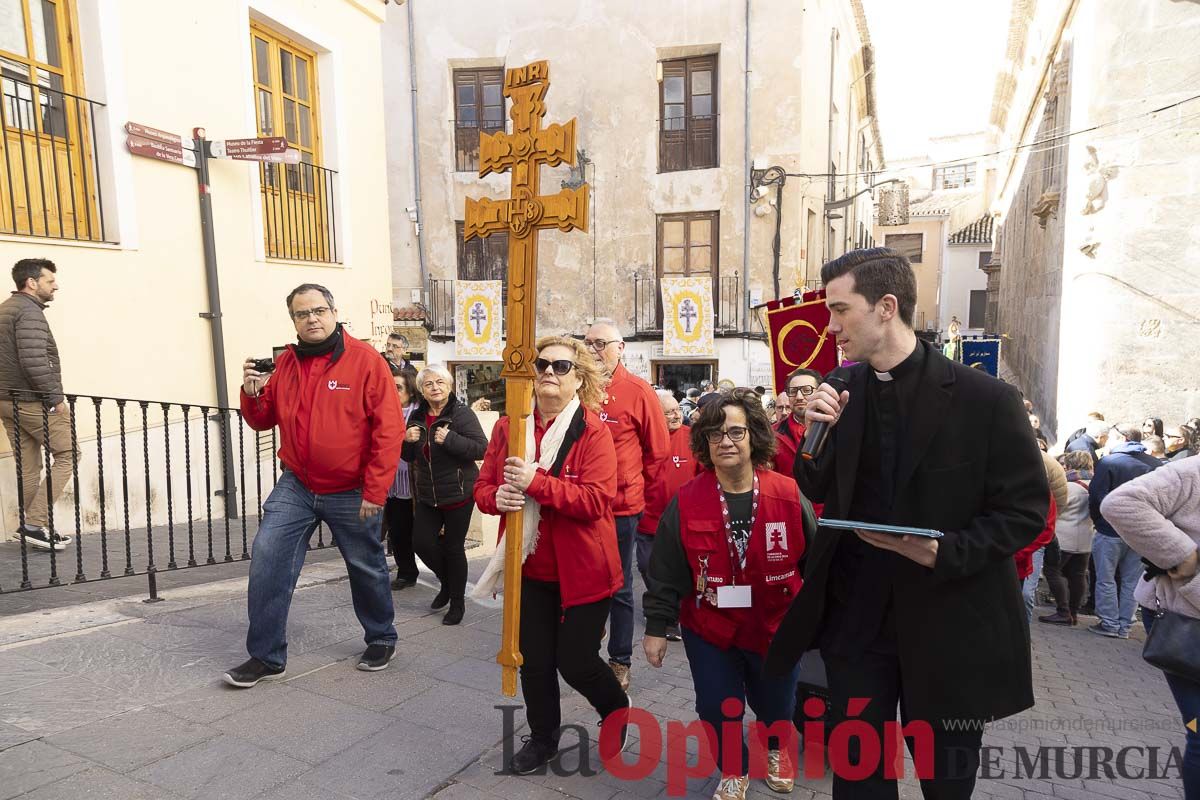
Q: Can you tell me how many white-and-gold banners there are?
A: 2